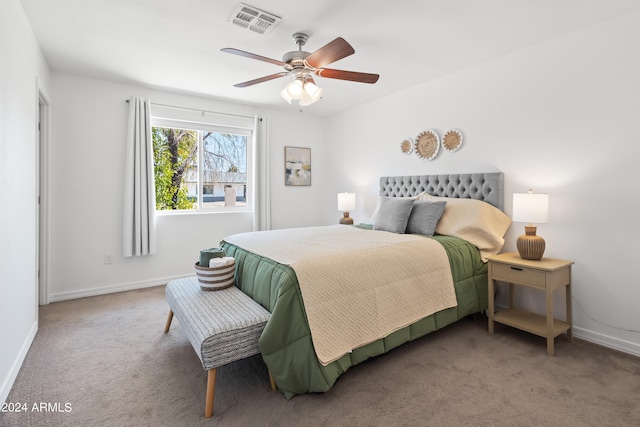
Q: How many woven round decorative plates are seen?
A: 3